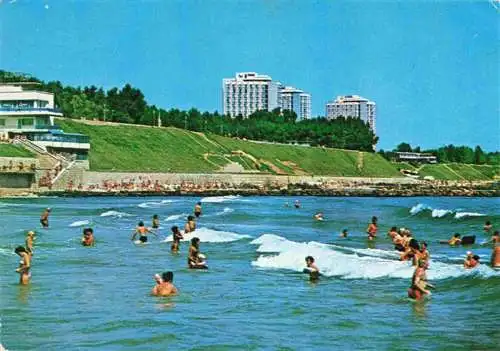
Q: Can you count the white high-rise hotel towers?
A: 3